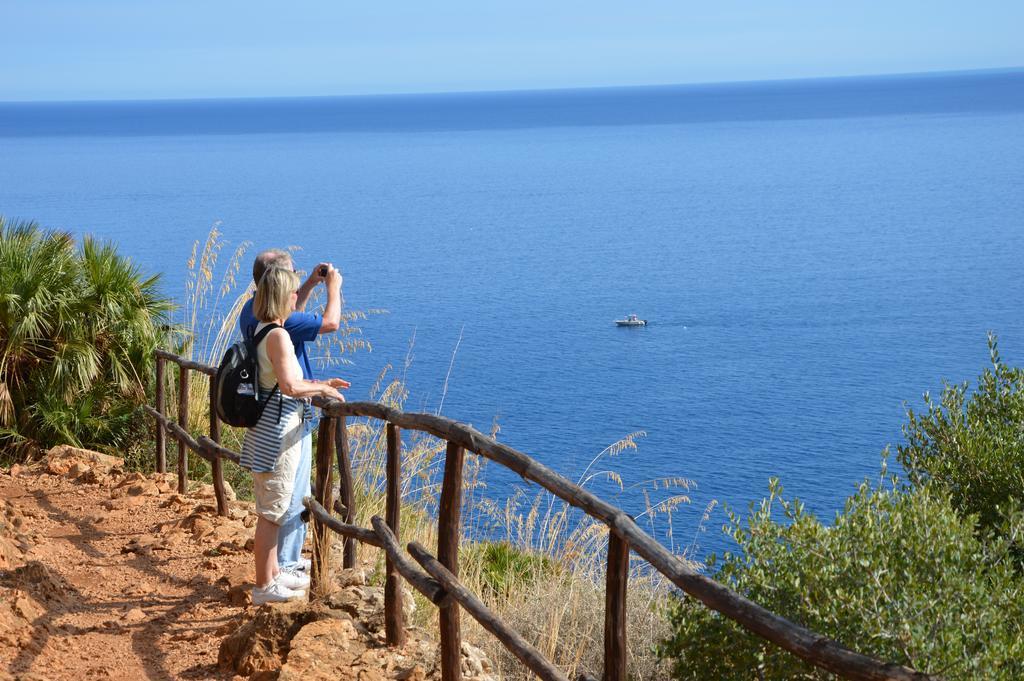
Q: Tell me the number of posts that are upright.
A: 8